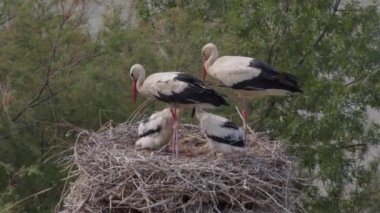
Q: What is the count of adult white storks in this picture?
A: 2